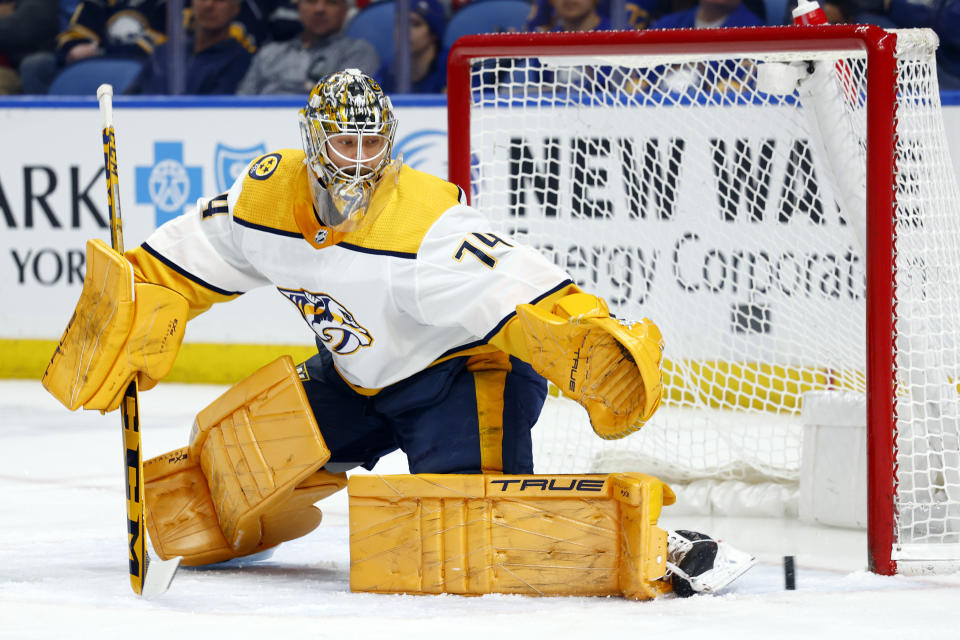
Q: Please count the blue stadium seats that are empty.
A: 3